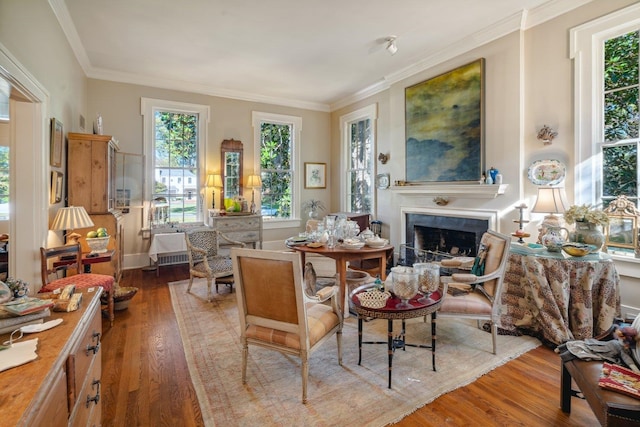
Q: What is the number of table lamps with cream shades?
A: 4